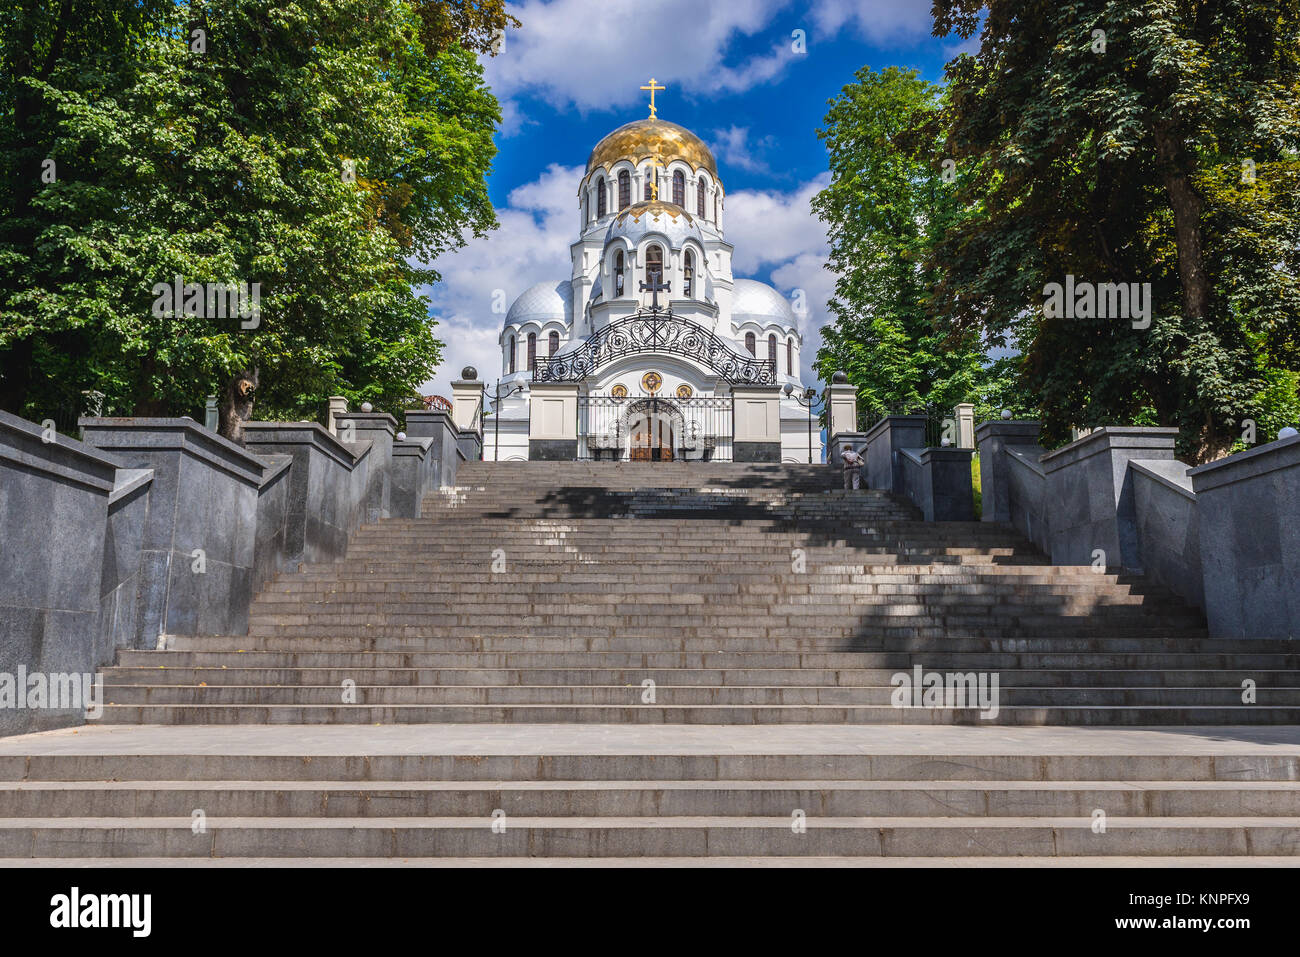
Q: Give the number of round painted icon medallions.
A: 3